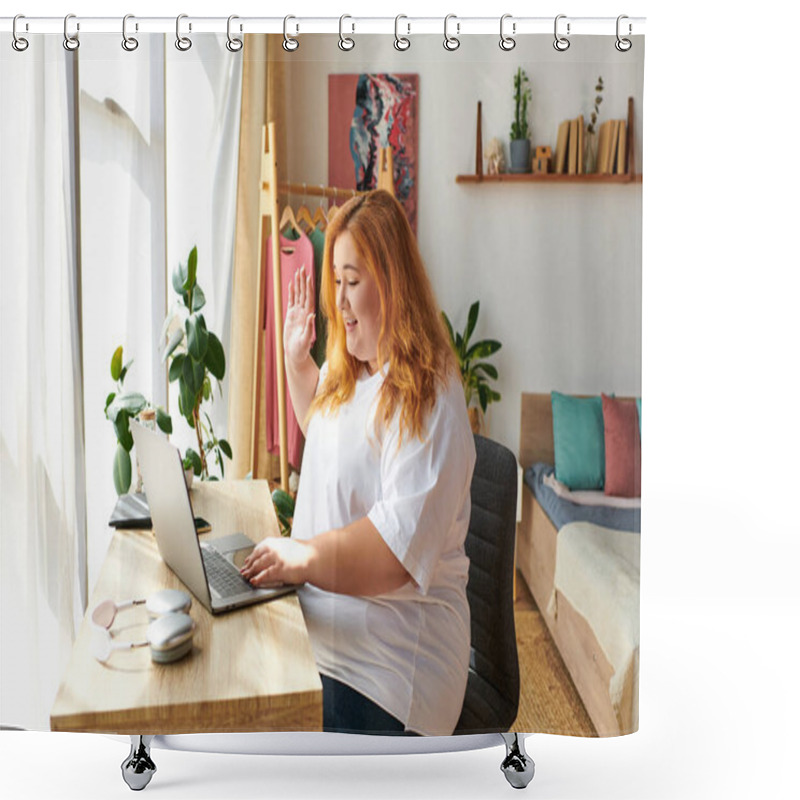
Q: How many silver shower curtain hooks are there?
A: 12